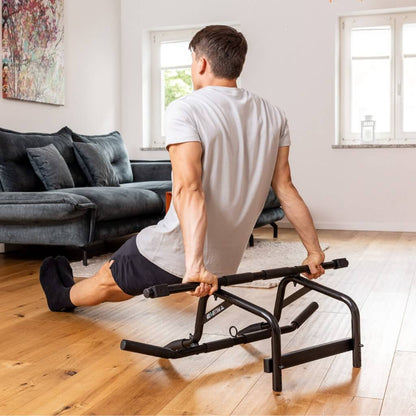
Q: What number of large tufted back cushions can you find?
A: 2